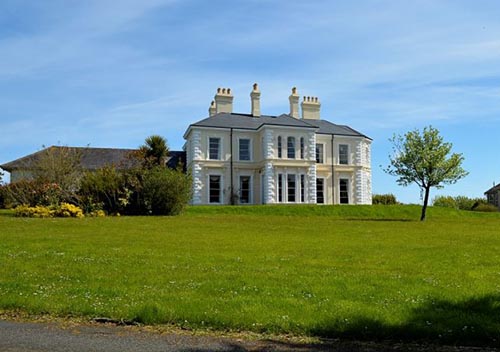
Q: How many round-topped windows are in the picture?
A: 3